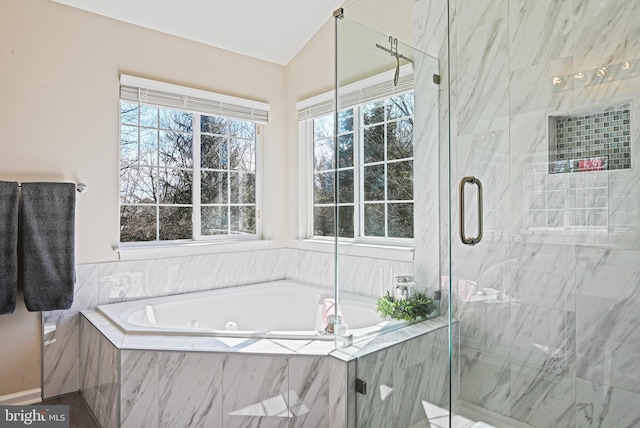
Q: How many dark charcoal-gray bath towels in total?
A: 2